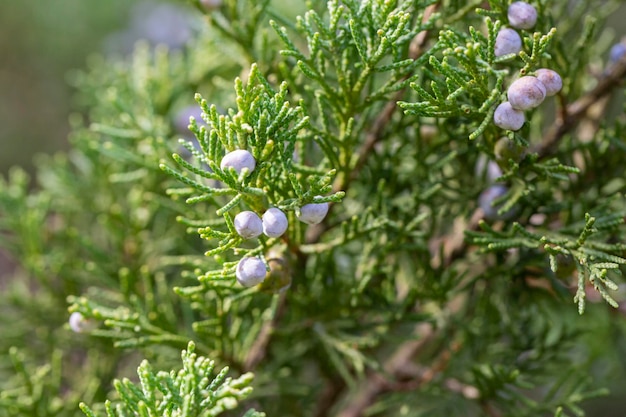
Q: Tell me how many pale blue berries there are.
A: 11